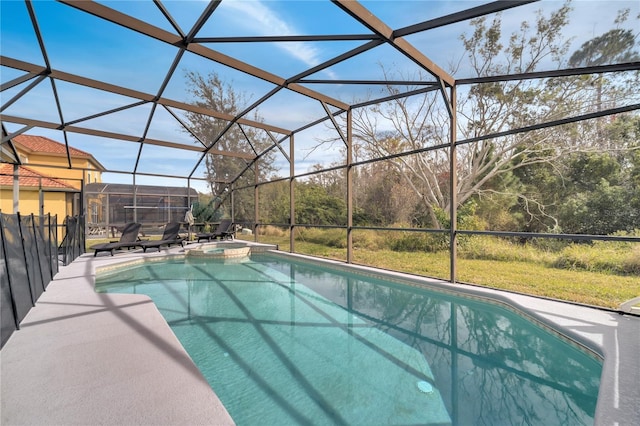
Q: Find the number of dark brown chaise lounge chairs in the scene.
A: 3